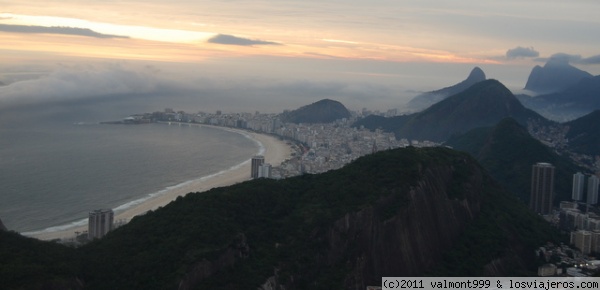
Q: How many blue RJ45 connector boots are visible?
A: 0